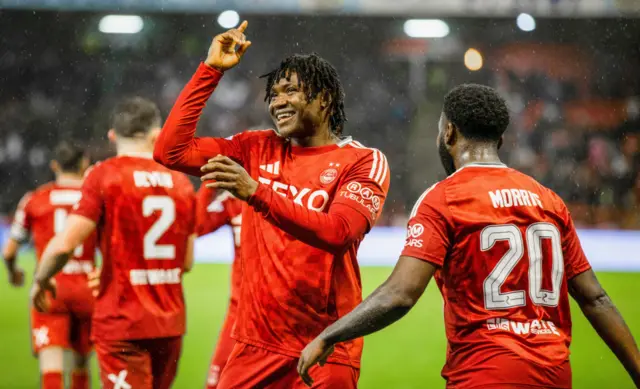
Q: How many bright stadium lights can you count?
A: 5